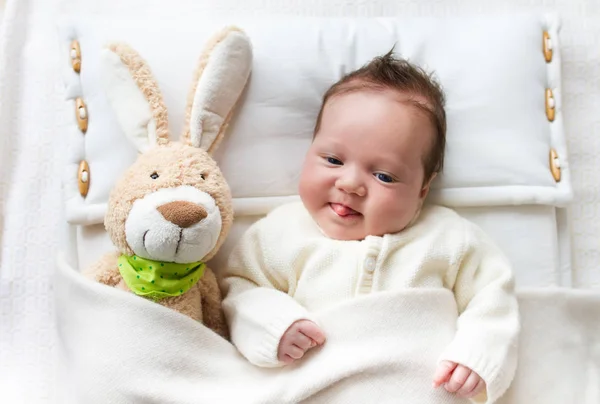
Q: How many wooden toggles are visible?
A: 6